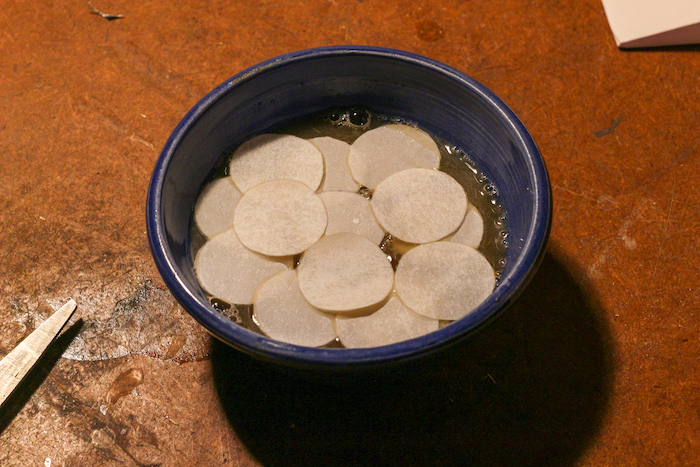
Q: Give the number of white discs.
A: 13